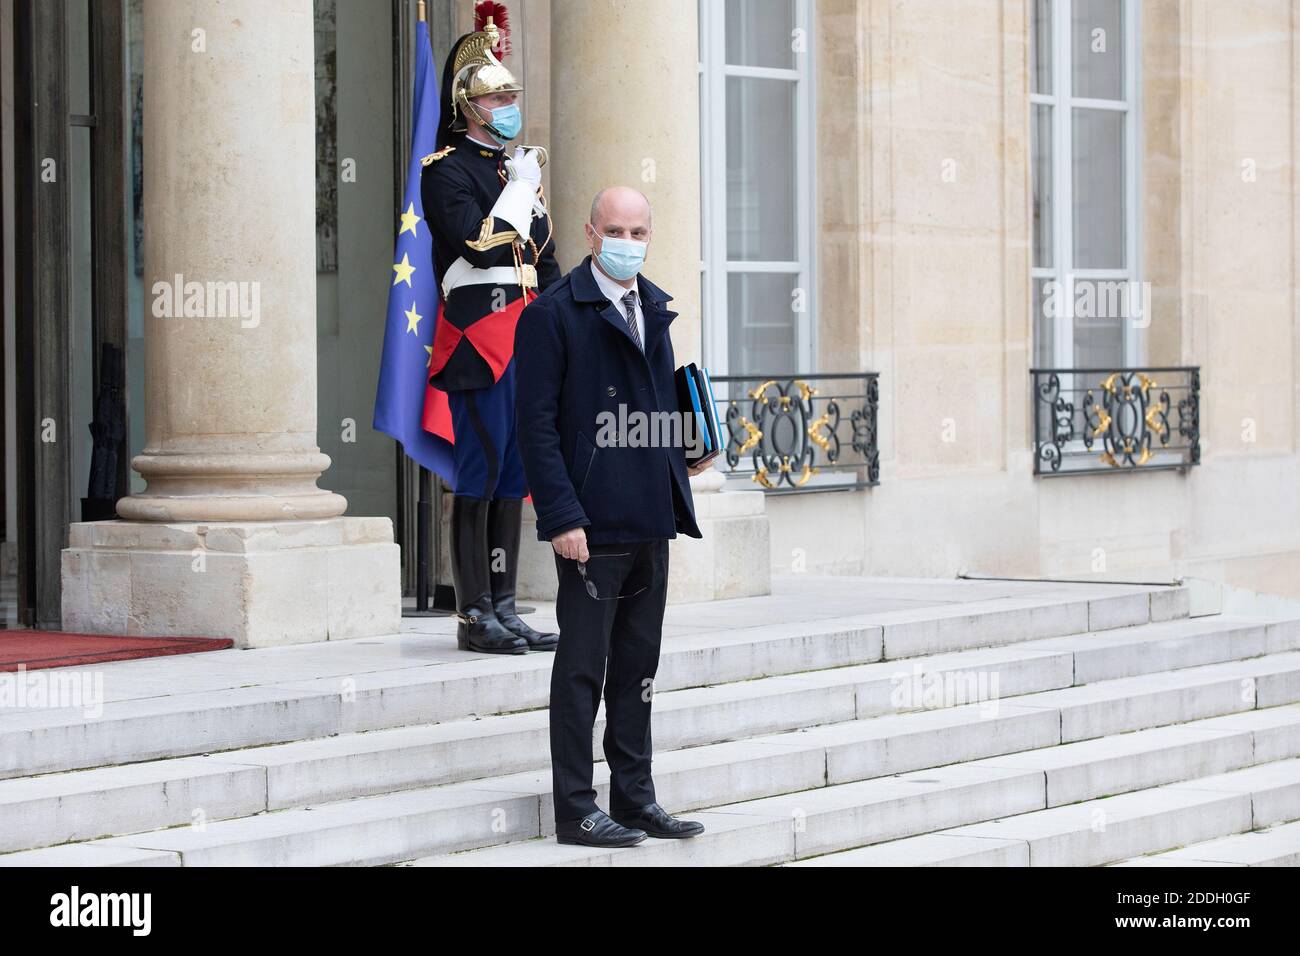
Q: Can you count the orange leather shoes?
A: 0